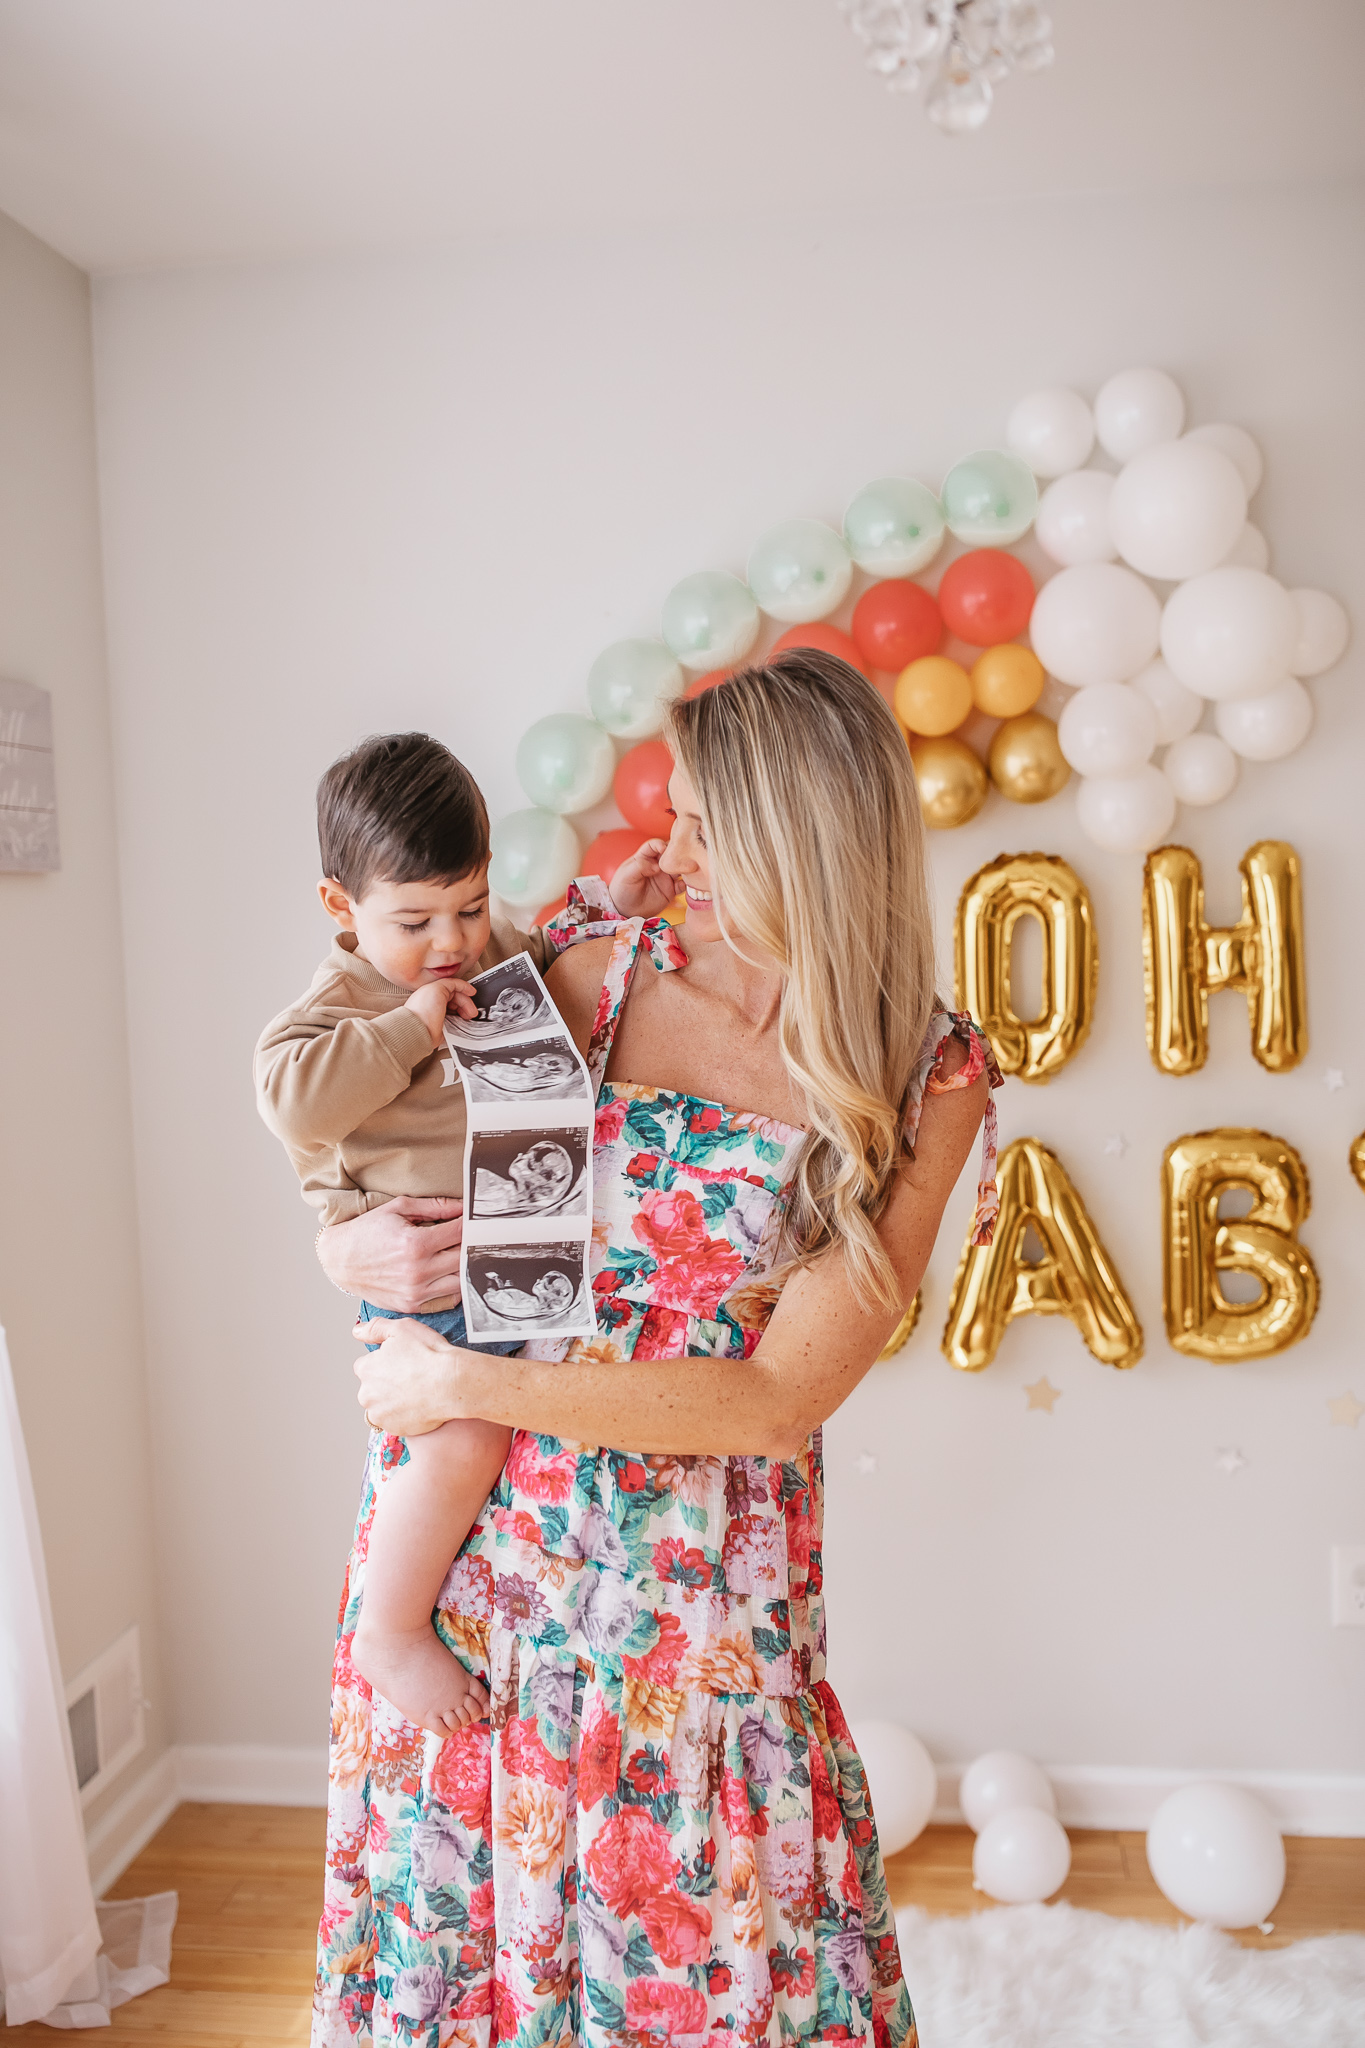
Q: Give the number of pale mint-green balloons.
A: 7